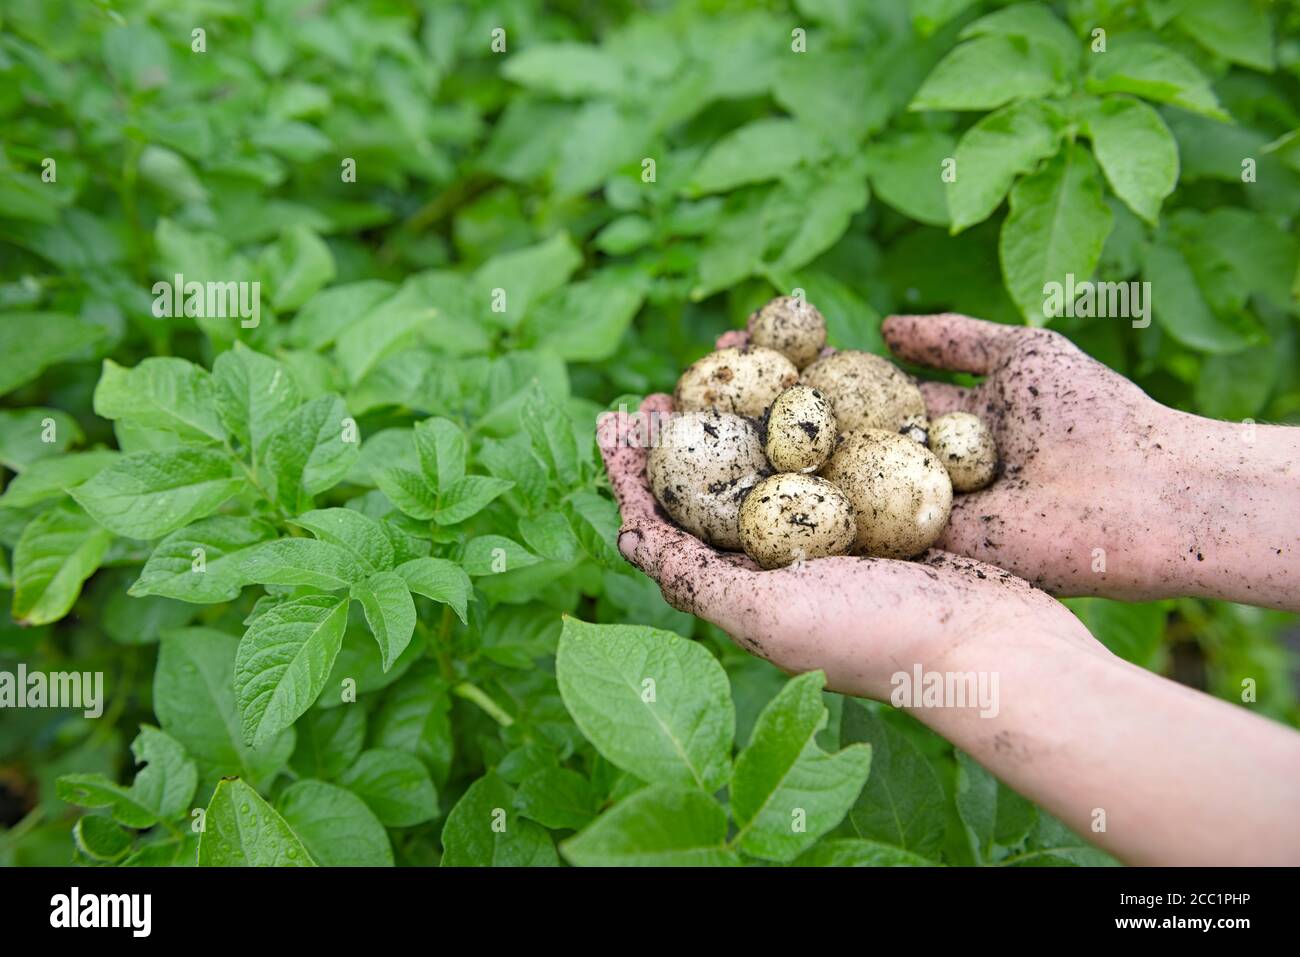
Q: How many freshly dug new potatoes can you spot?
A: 8